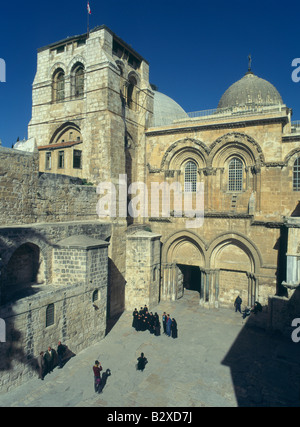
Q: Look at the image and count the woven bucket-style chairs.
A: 0